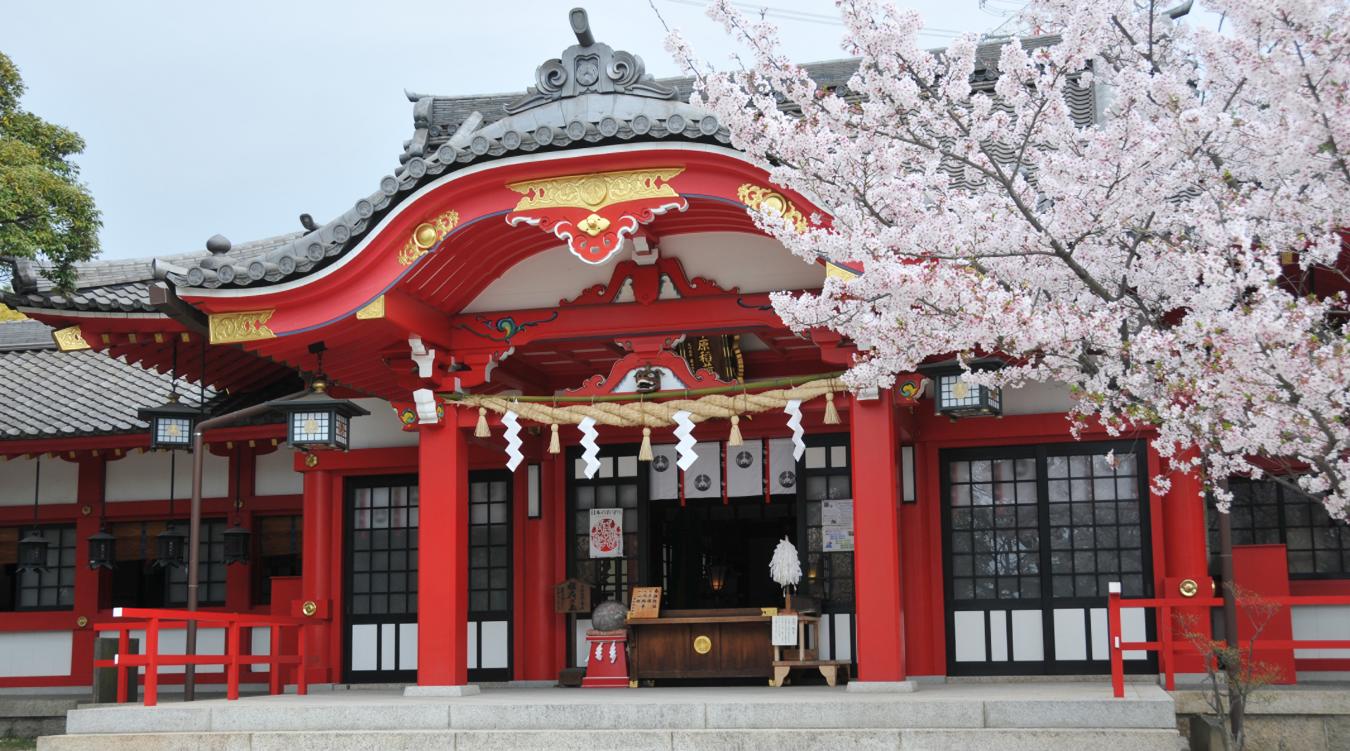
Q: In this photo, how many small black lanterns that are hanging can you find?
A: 4